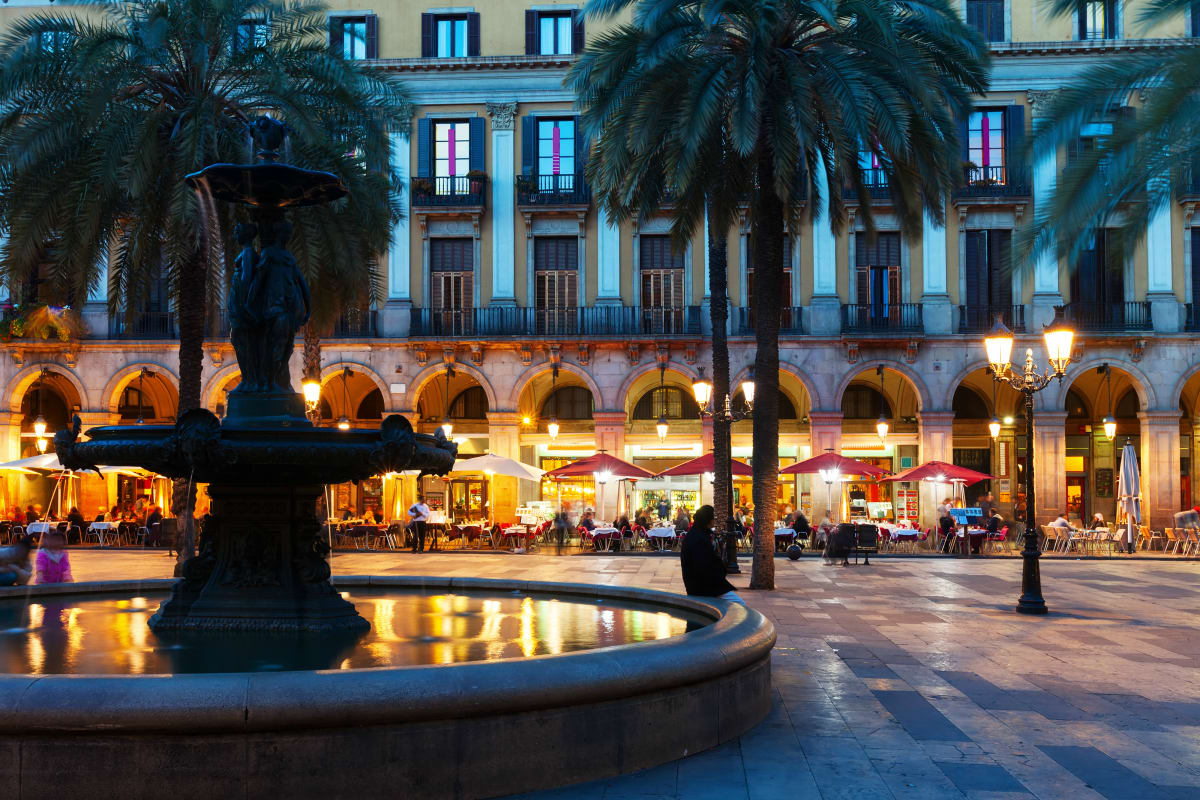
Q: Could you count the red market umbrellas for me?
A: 4